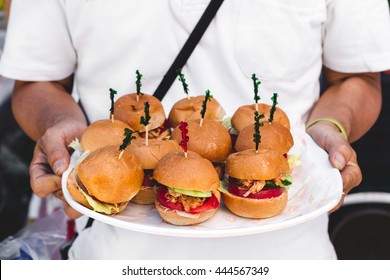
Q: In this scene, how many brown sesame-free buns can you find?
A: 10